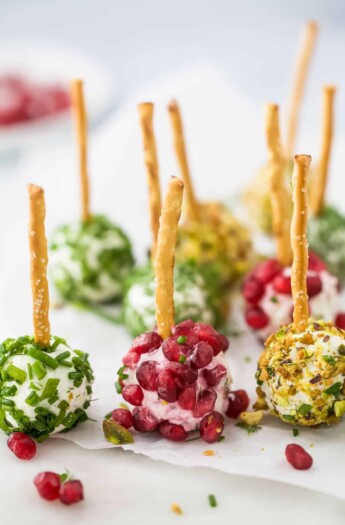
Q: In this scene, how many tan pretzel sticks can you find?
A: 9